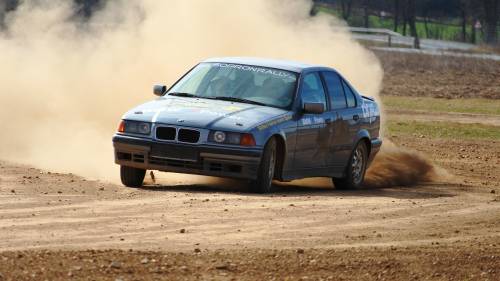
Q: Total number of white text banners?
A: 1